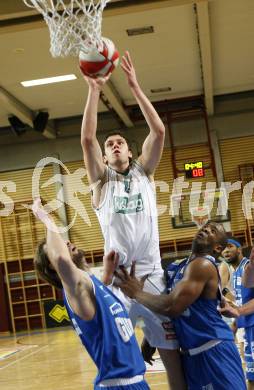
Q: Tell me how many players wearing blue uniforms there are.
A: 3